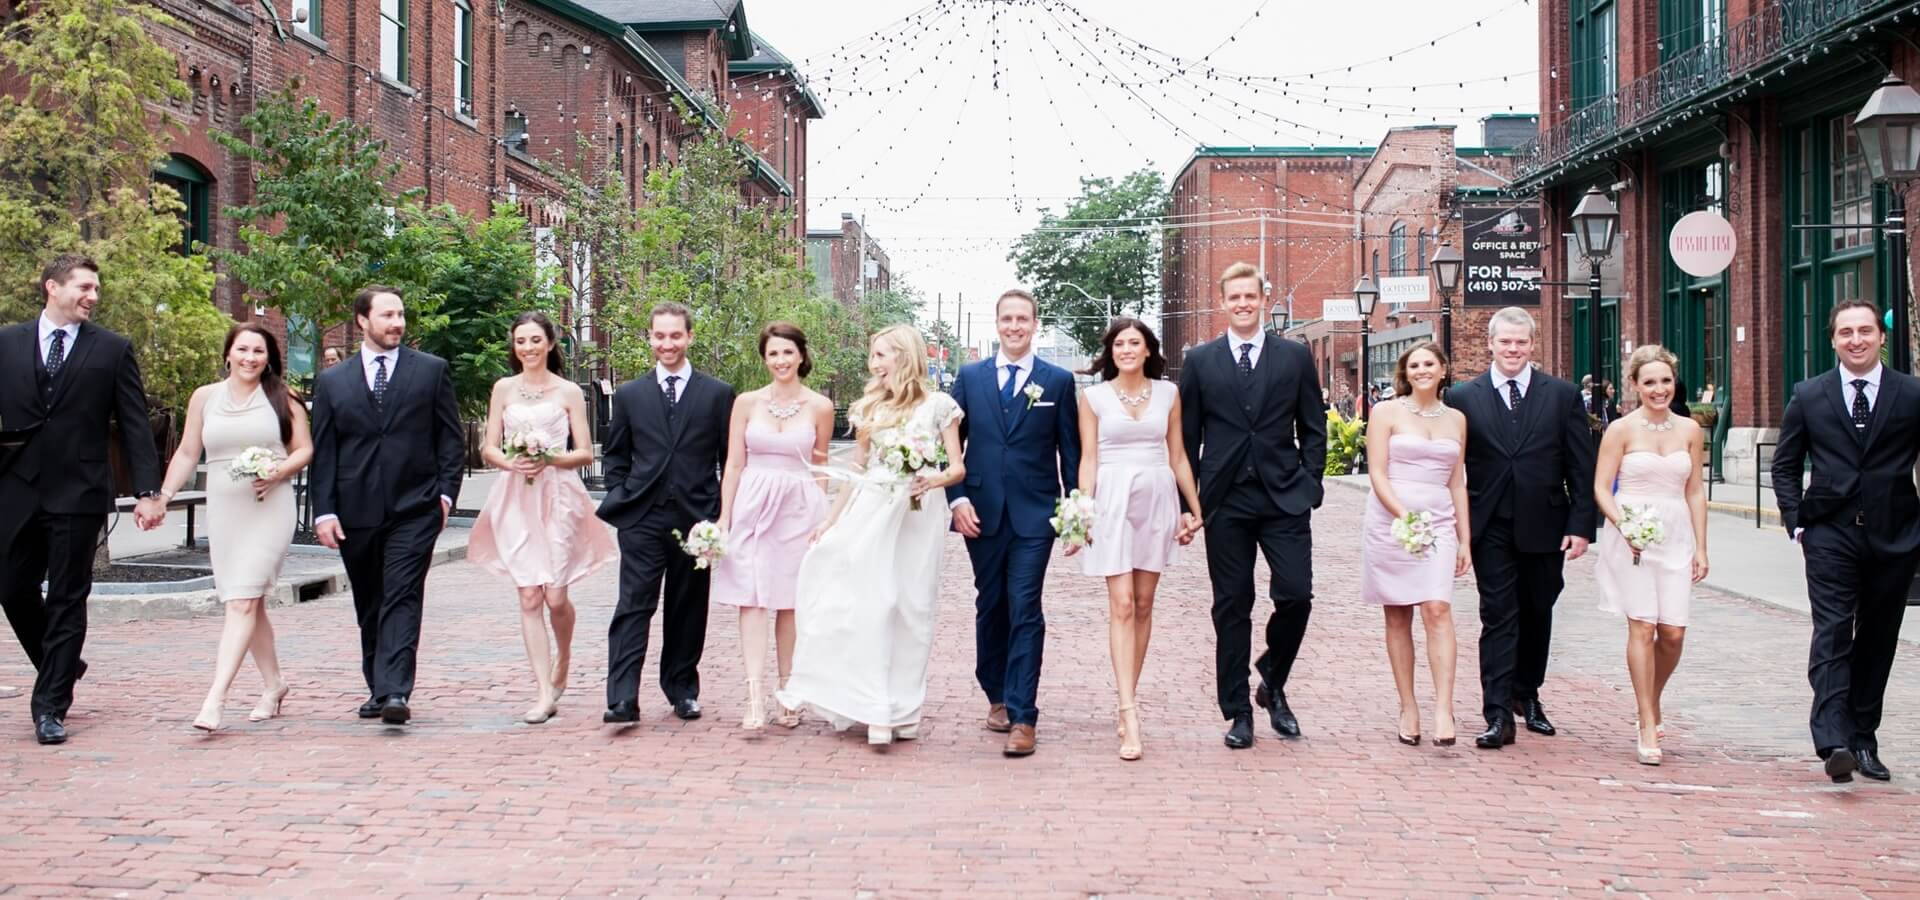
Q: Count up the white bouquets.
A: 7